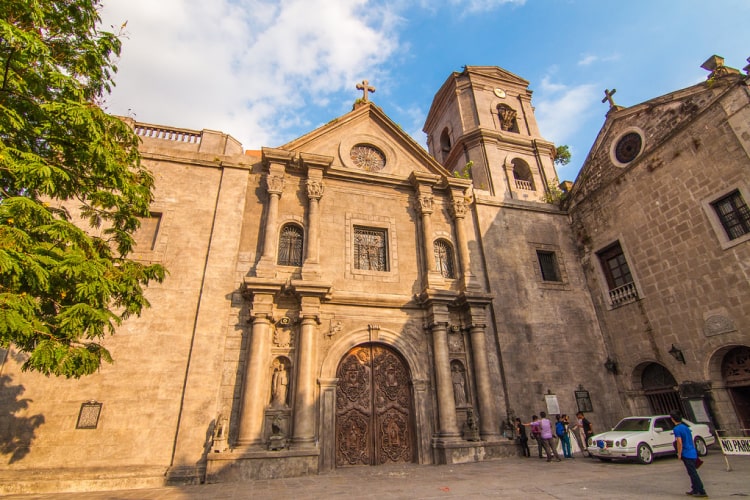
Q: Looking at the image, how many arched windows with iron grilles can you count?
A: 2